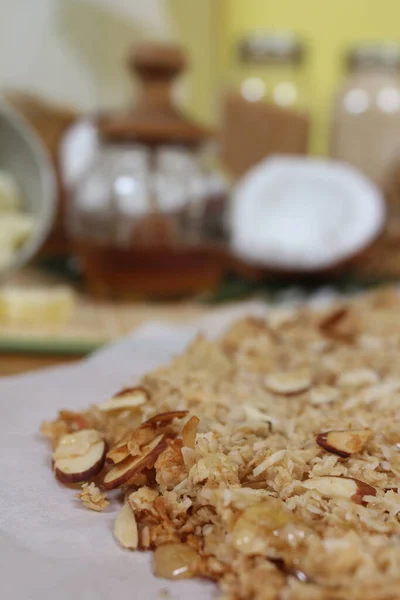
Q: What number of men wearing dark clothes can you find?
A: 0